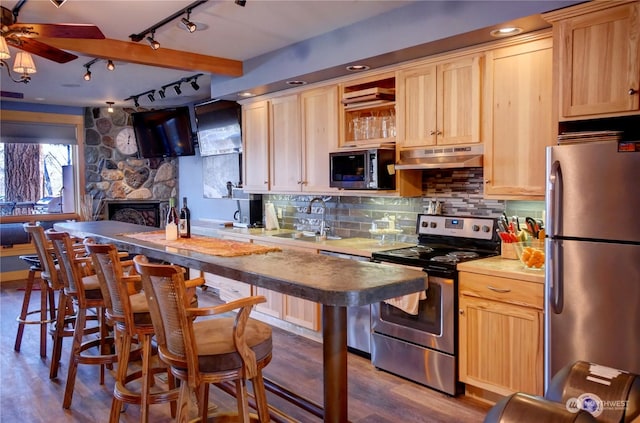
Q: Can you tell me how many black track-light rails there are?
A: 3